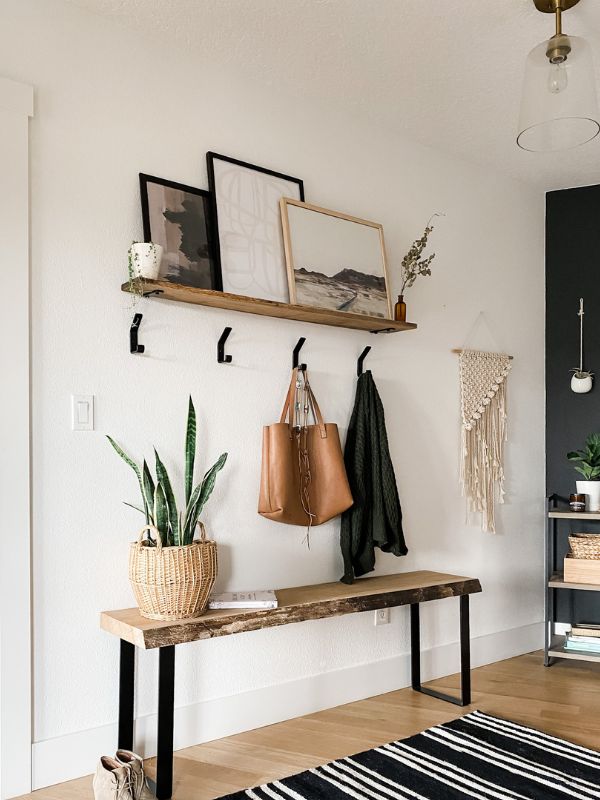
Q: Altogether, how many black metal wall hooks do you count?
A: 4